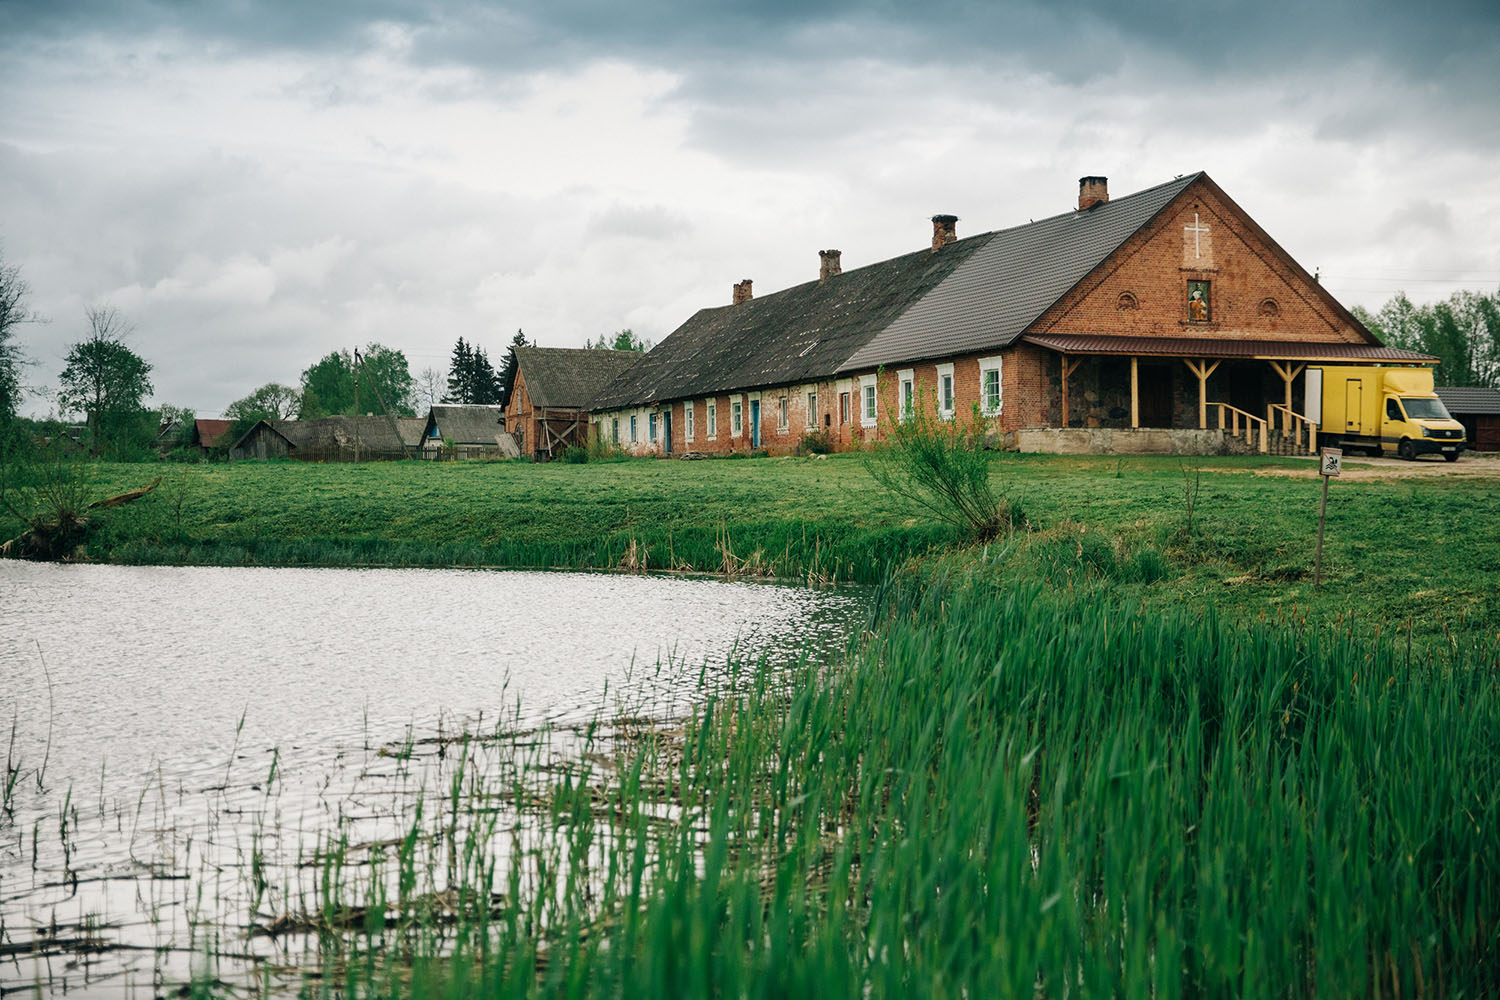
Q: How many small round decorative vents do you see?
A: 2